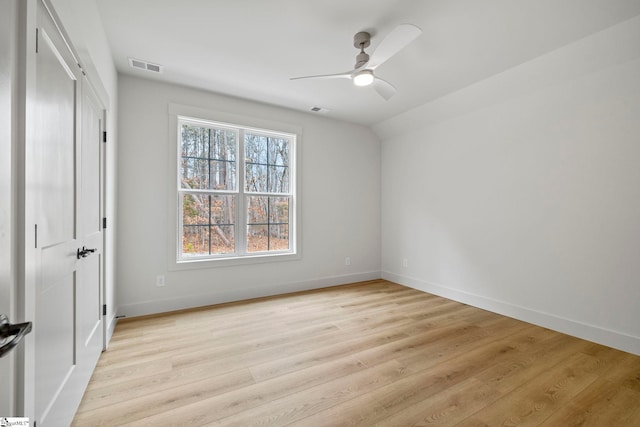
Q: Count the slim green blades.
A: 0